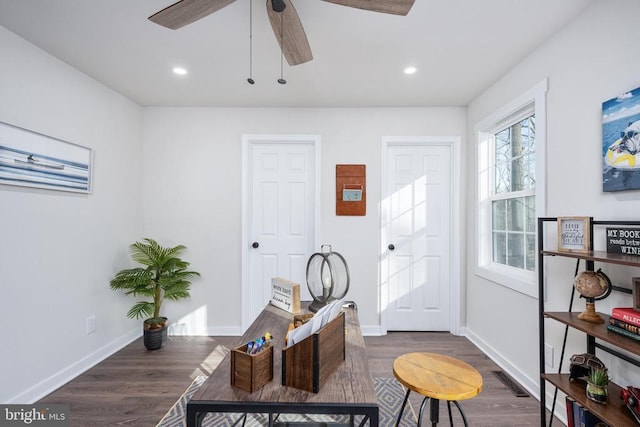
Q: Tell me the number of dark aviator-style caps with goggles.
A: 1